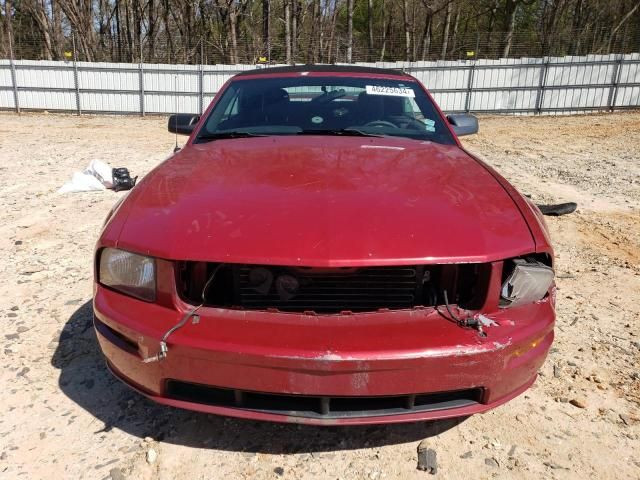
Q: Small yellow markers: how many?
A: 3